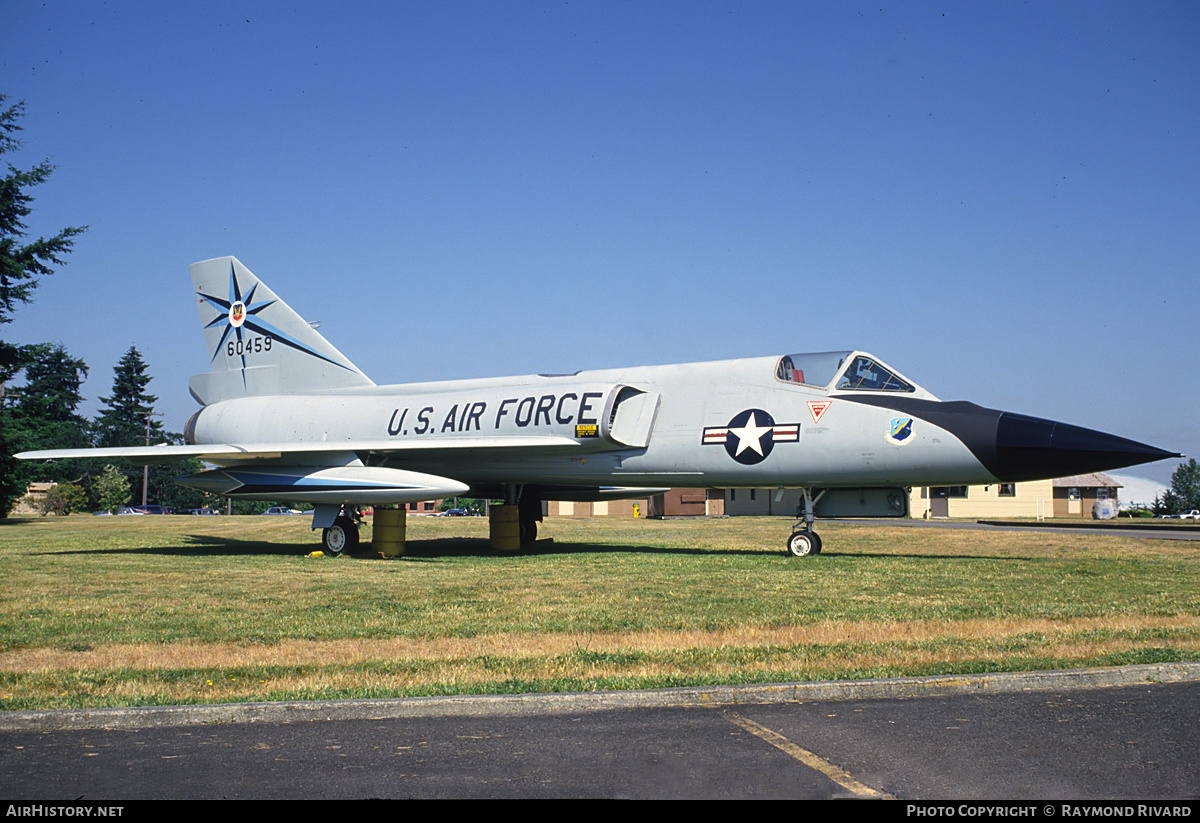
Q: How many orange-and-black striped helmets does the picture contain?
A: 0